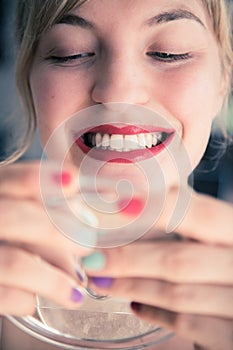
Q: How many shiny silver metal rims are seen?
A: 2